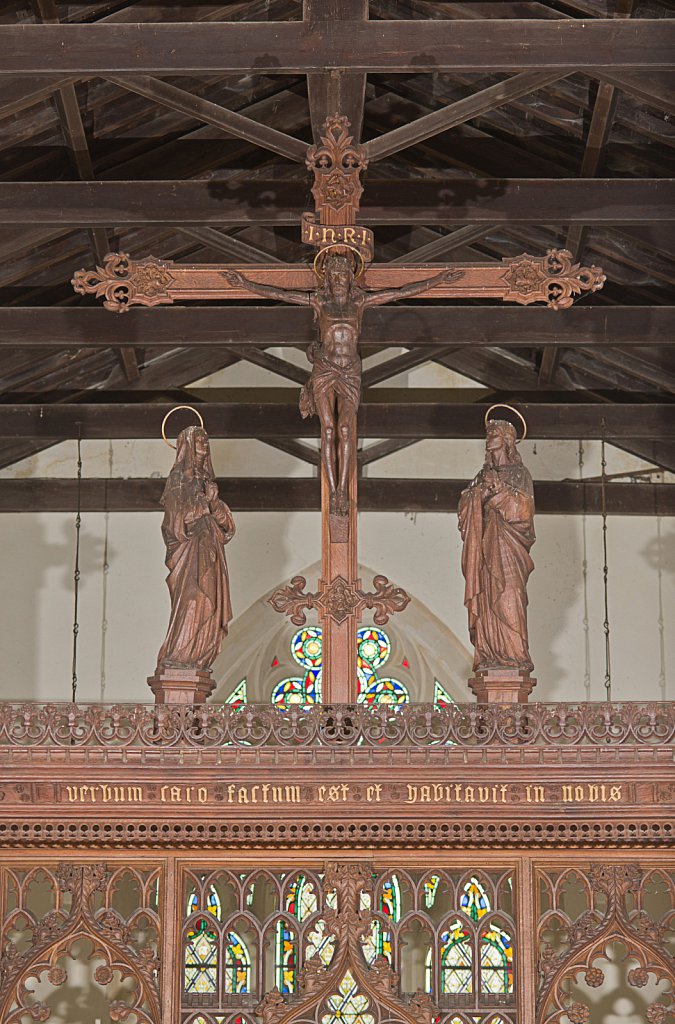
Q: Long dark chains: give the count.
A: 2